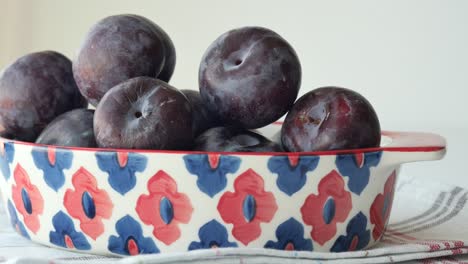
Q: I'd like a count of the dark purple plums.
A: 8